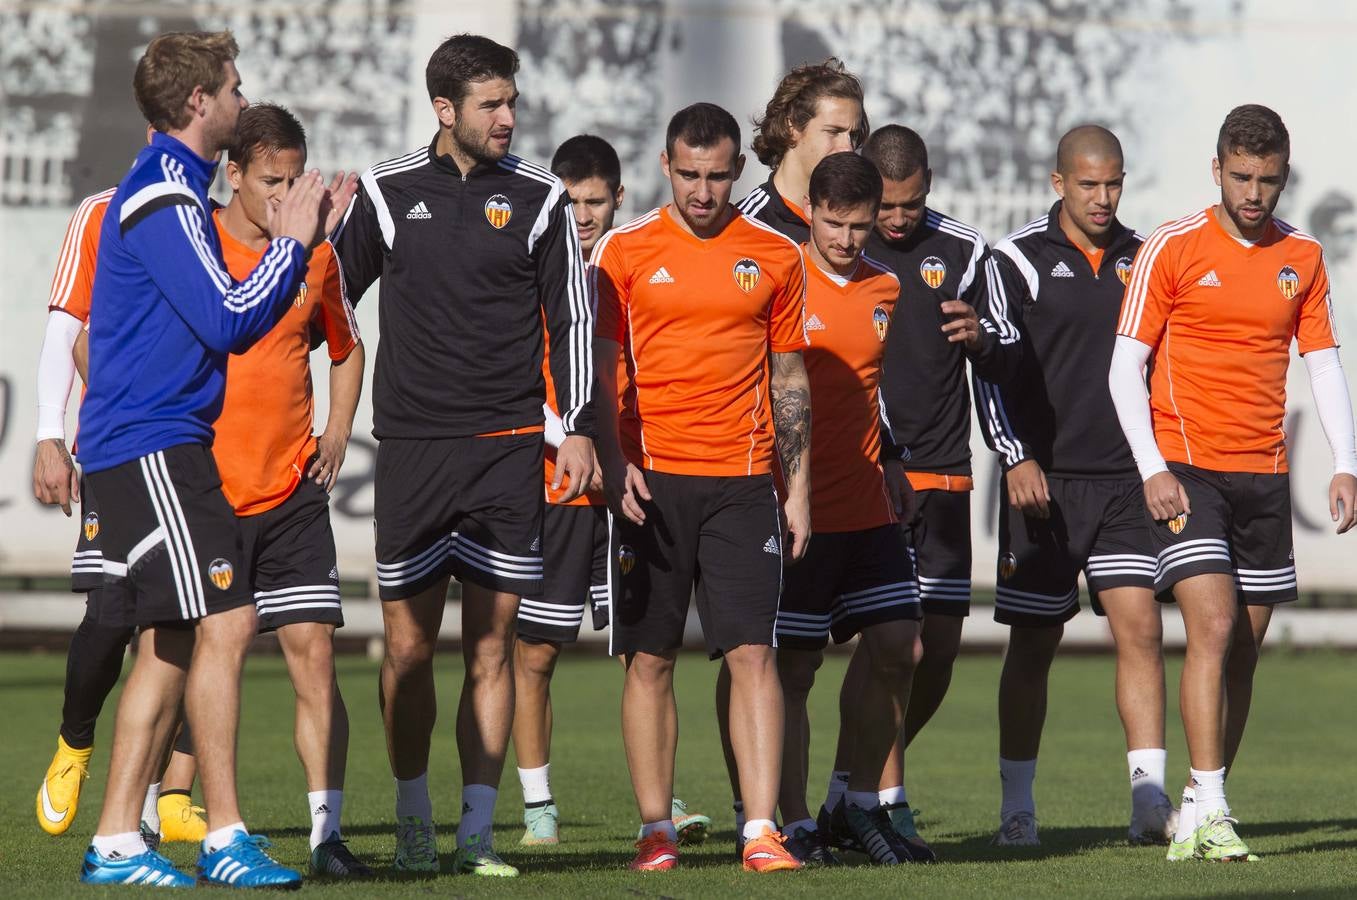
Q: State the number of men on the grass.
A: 11